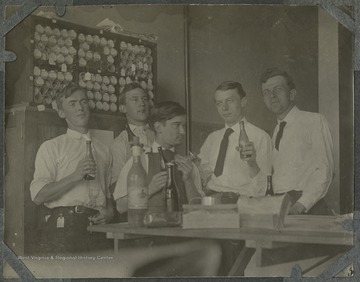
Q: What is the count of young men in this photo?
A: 5